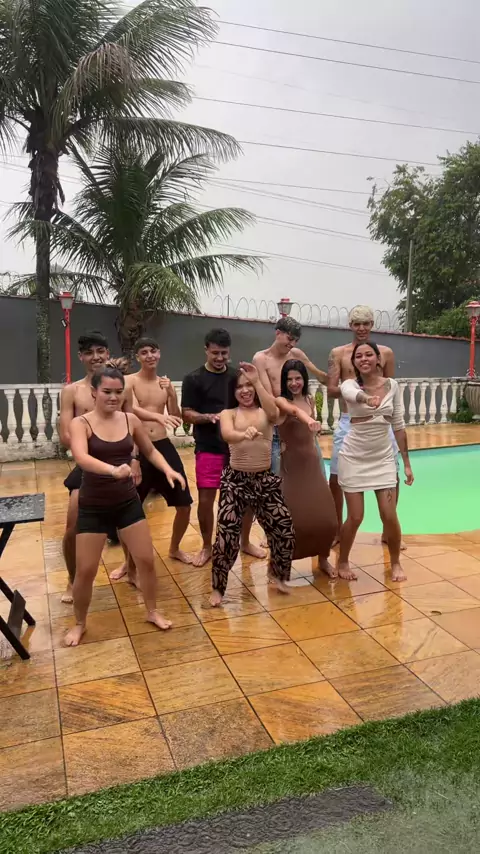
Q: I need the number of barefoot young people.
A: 9